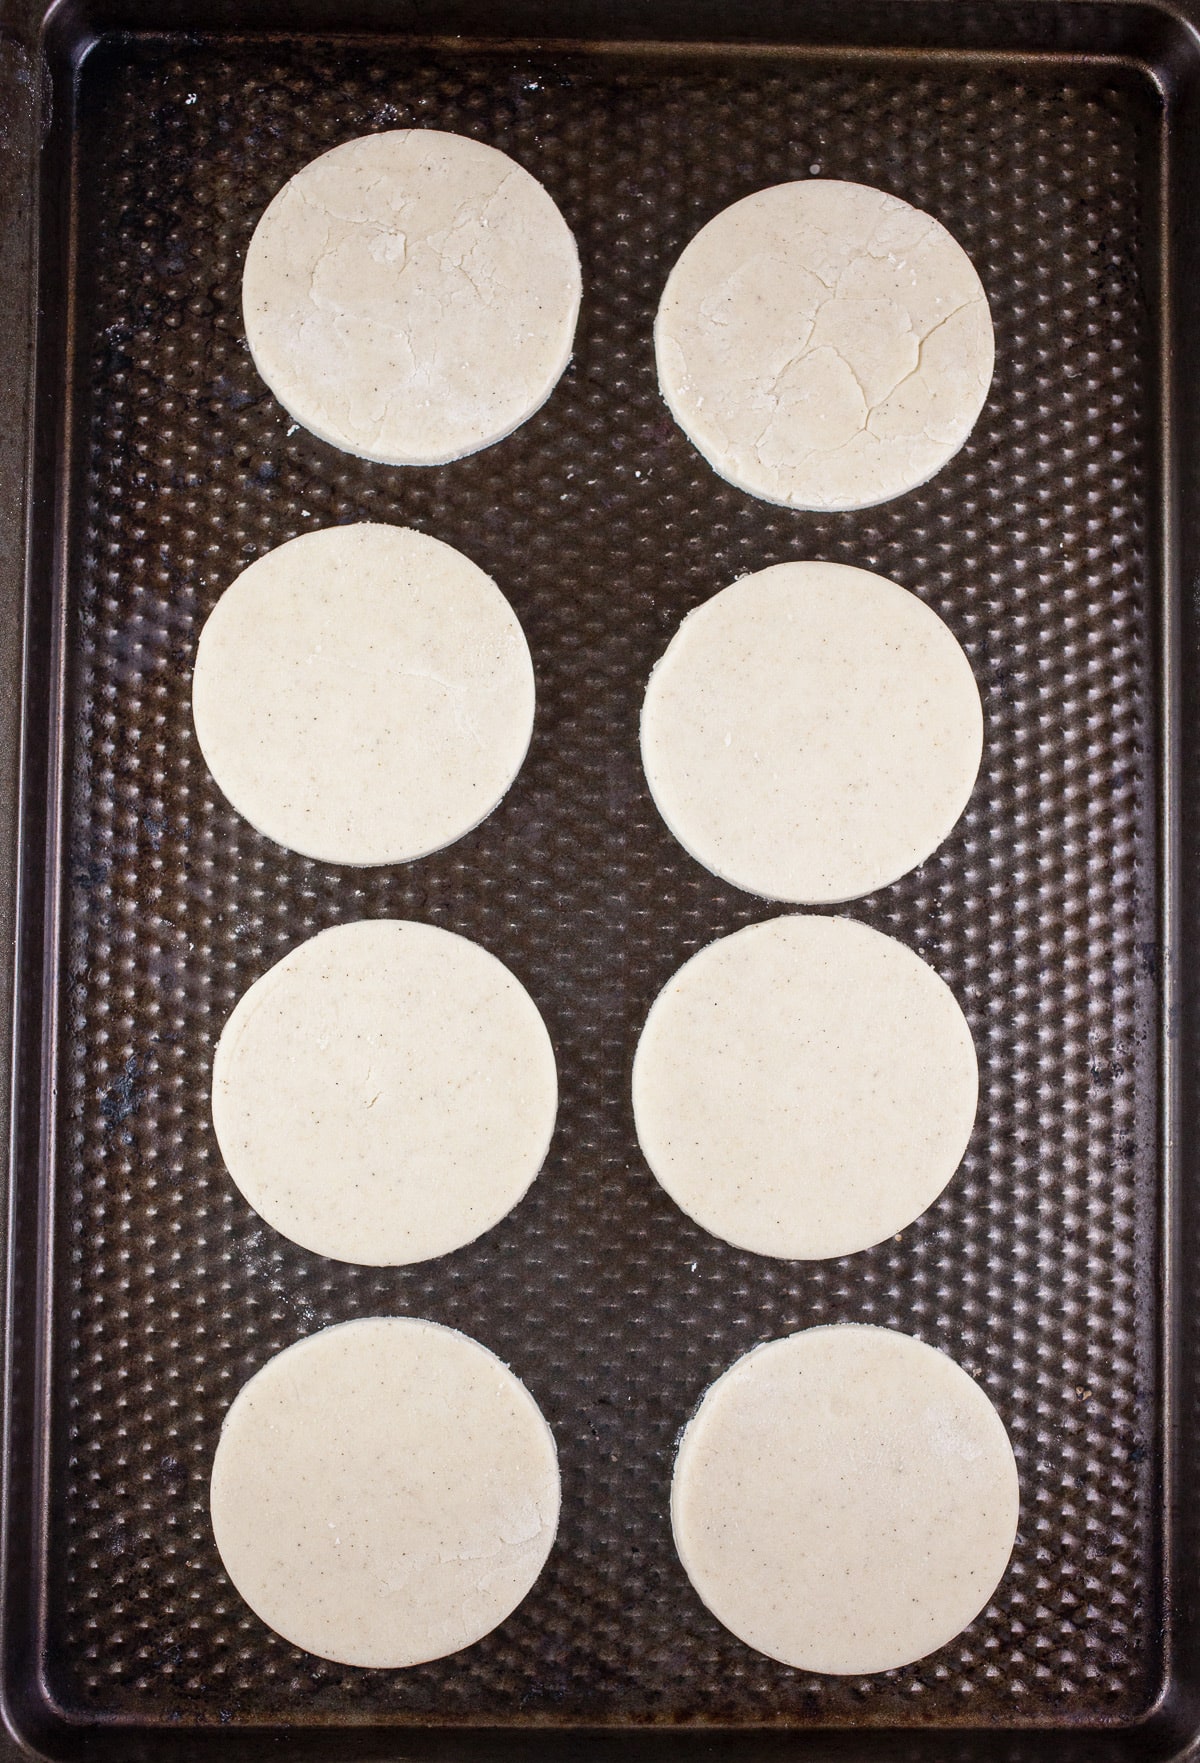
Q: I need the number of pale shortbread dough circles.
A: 8